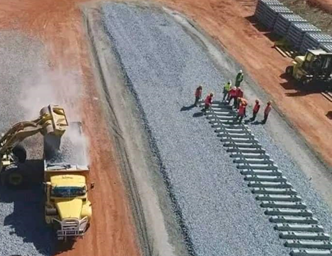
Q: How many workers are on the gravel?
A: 10